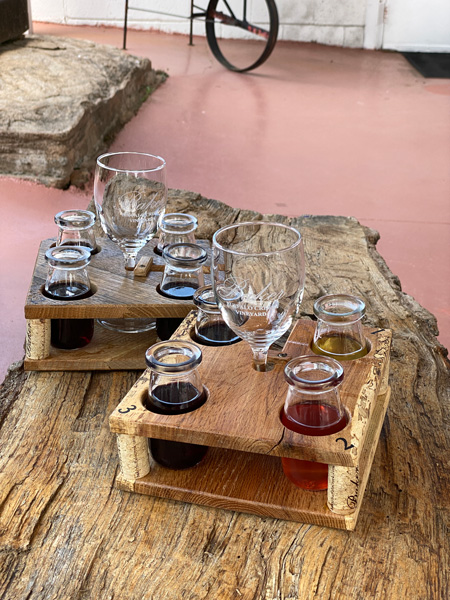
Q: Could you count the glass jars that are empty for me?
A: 0